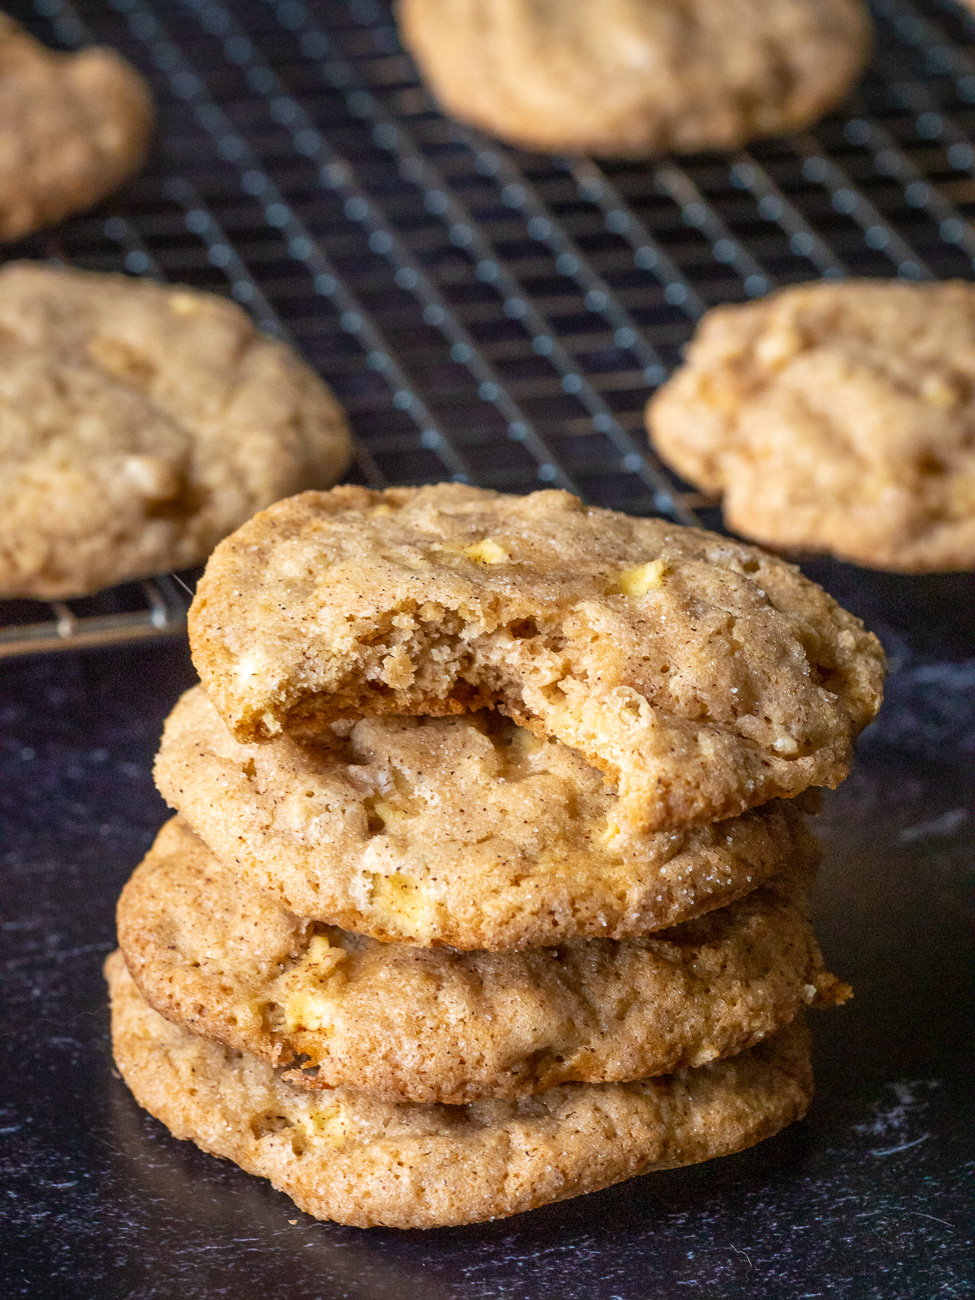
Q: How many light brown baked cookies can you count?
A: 8